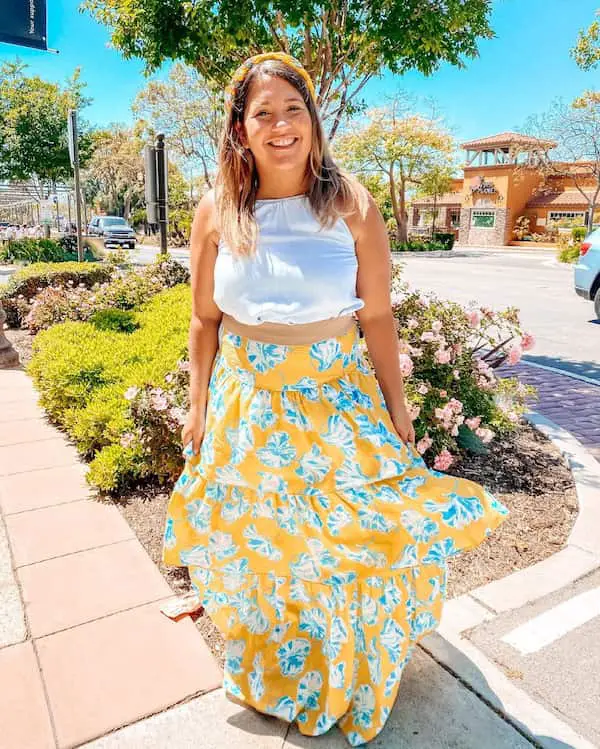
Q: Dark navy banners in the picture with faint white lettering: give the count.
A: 1